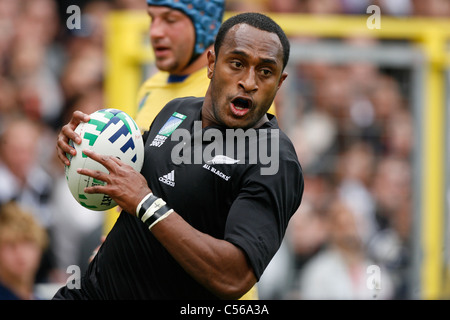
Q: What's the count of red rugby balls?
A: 0